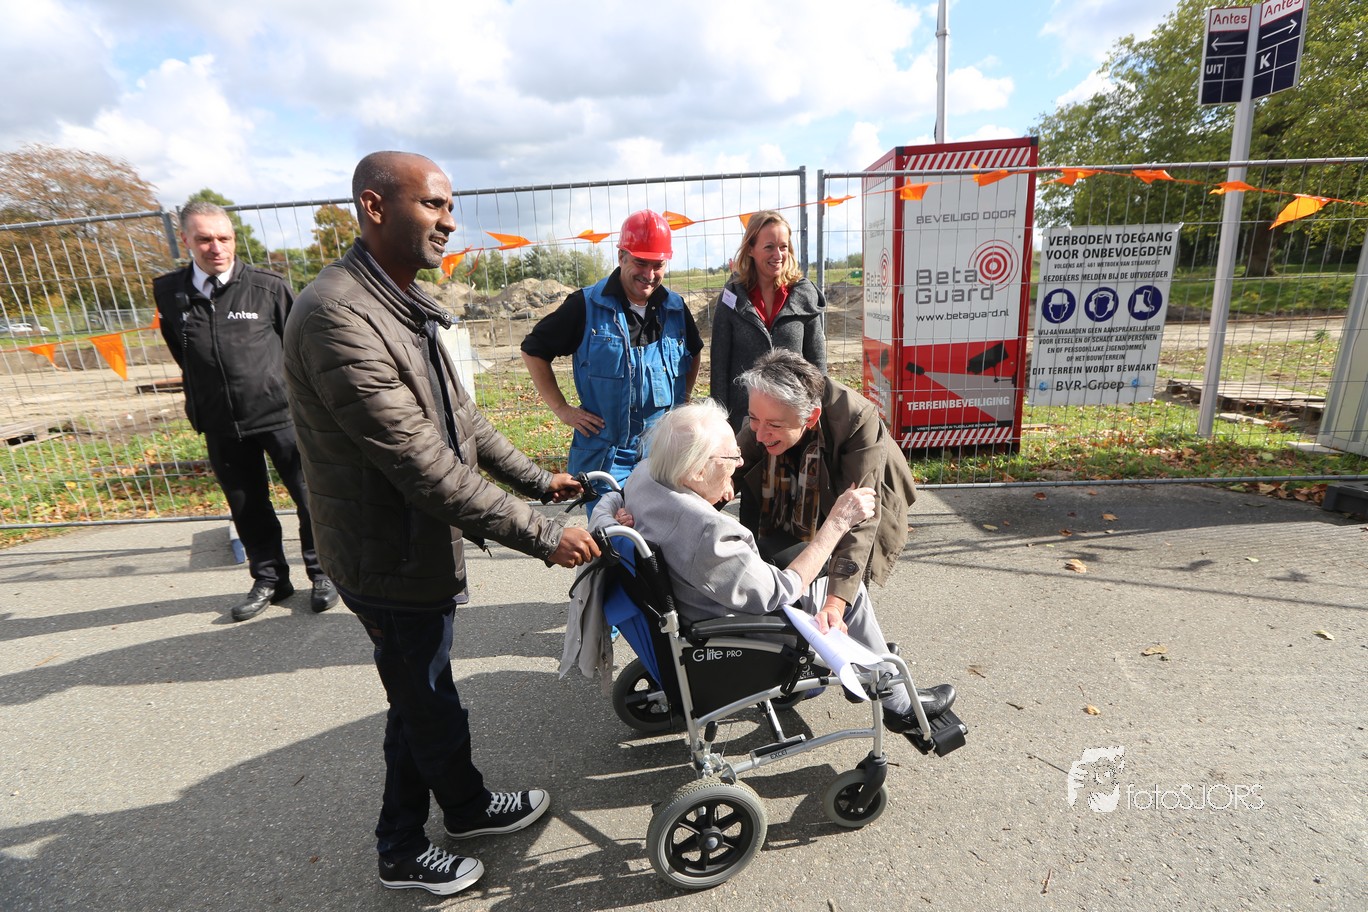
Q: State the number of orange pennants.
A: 15